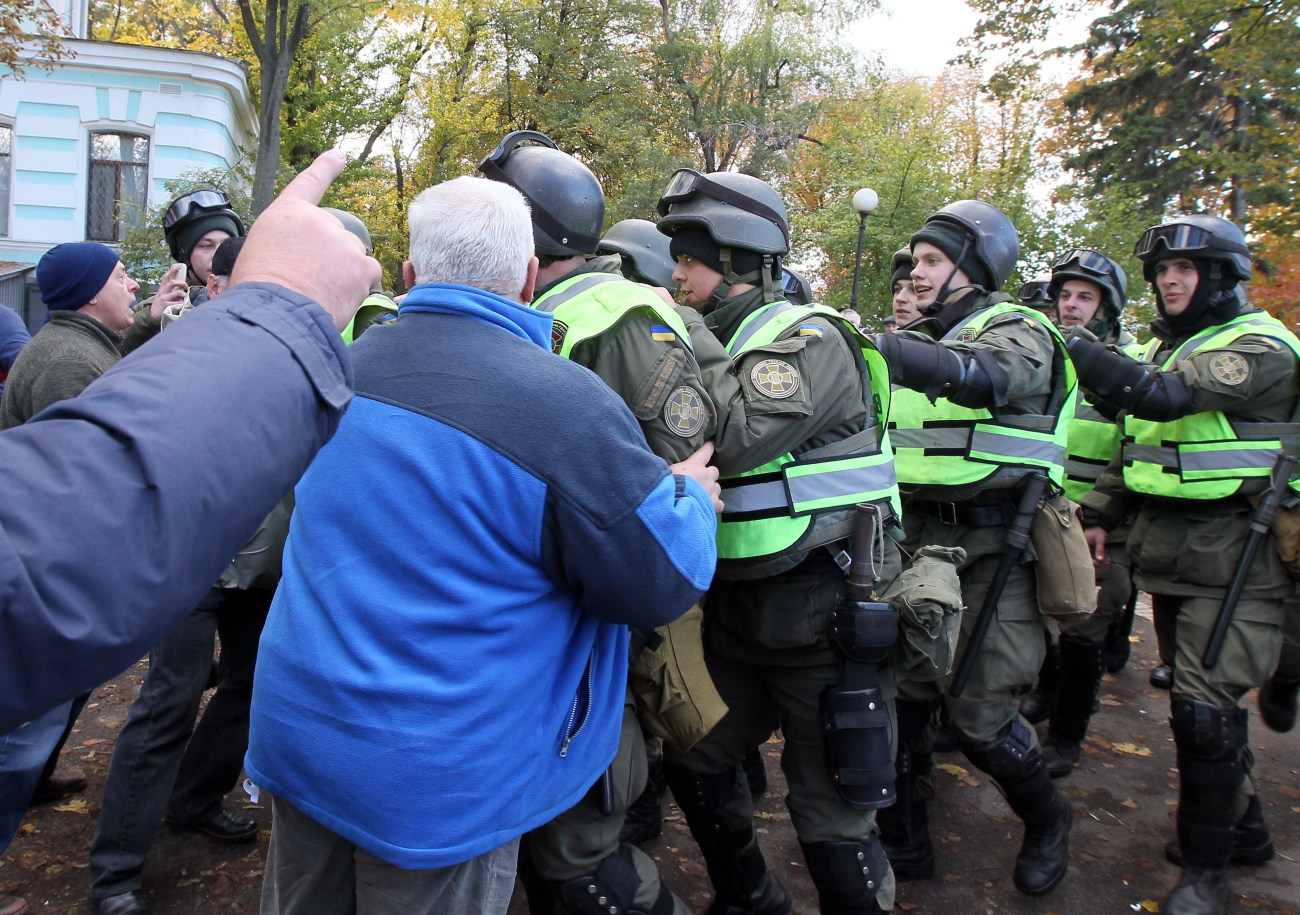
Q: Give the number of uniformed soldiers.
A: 11